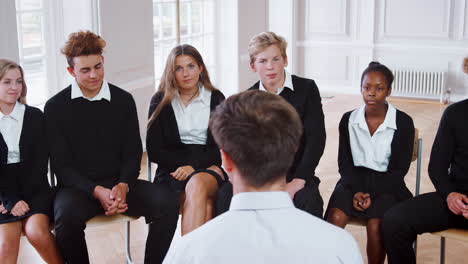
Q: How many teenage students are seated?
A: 6